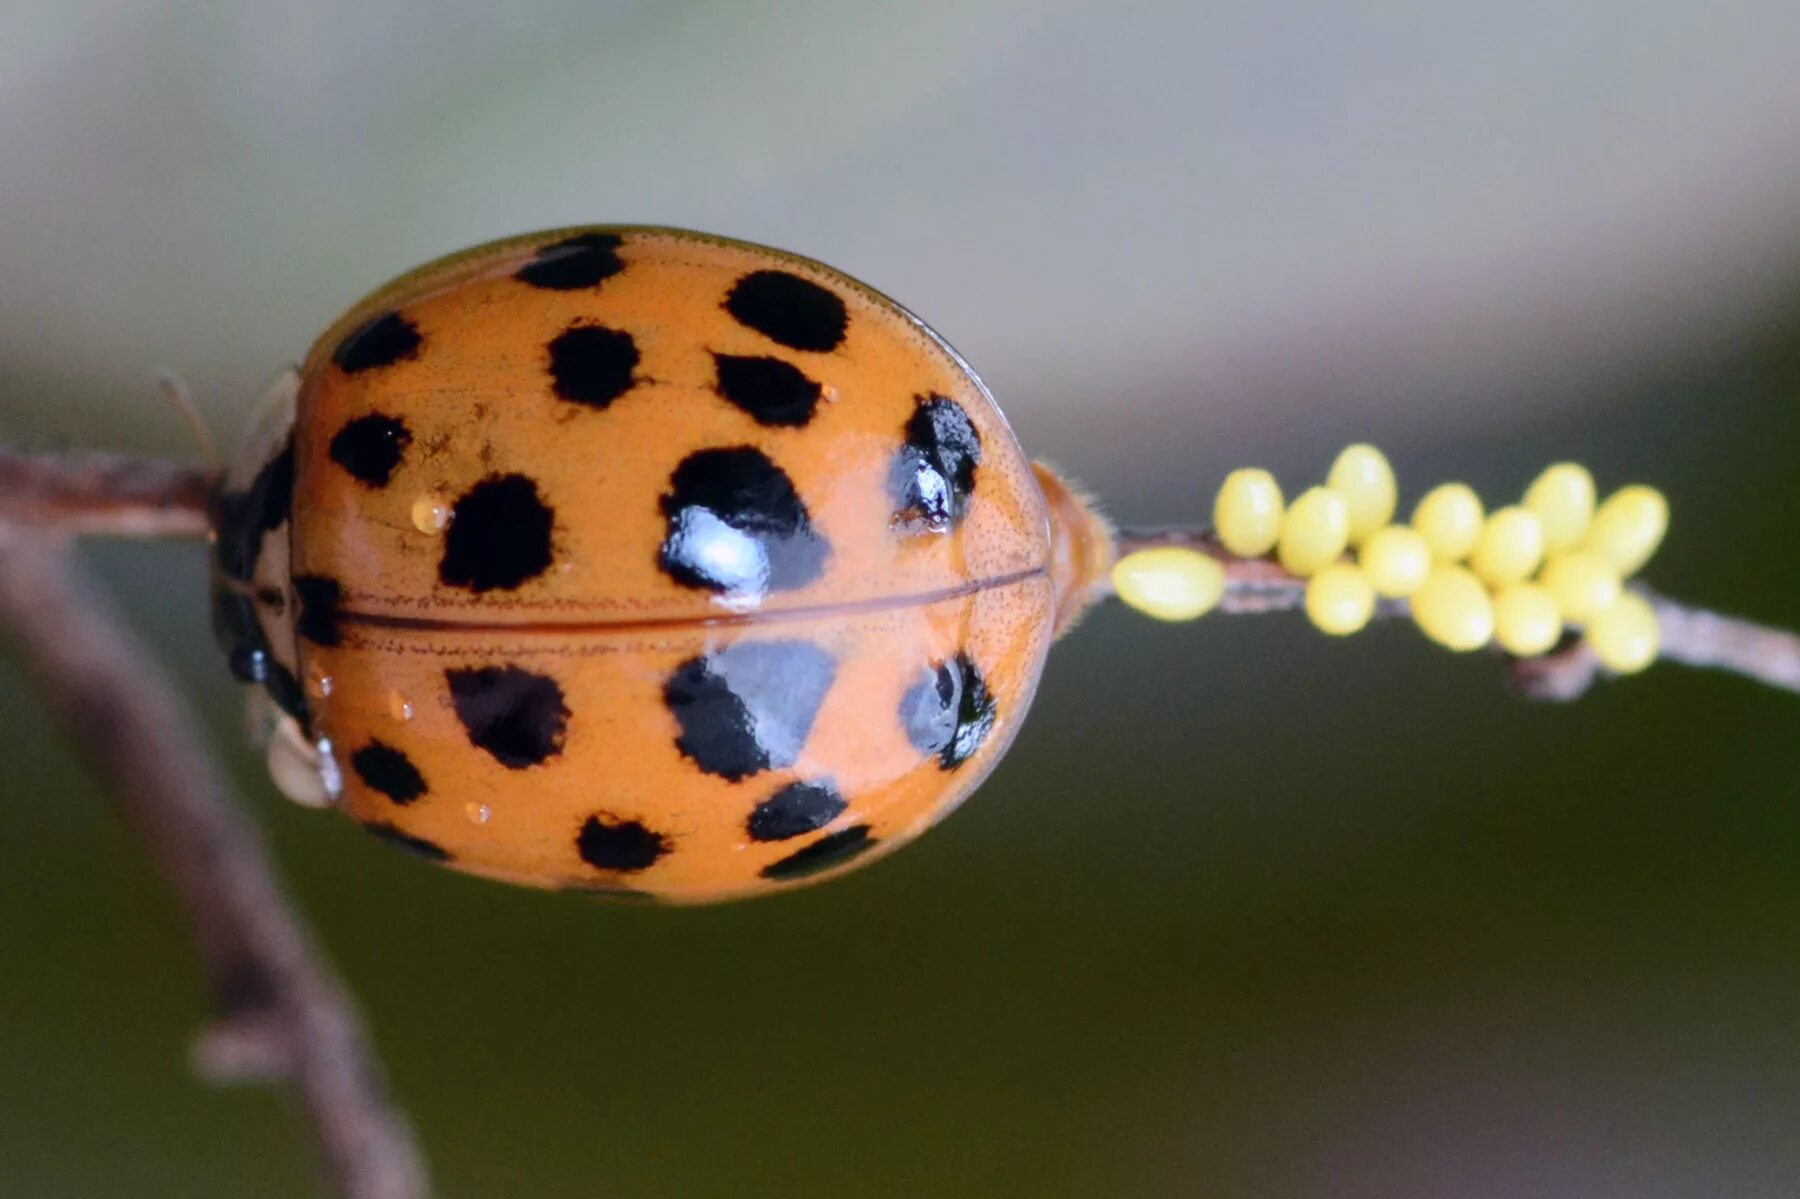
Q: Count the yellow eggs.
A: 14